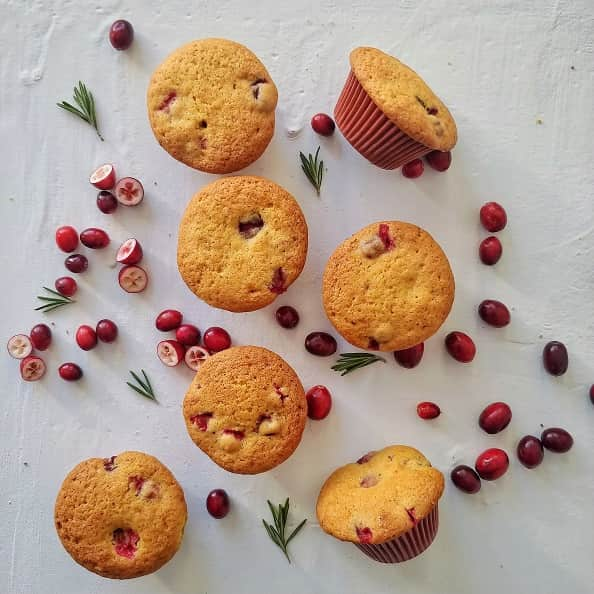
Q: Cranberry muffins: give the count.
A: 7